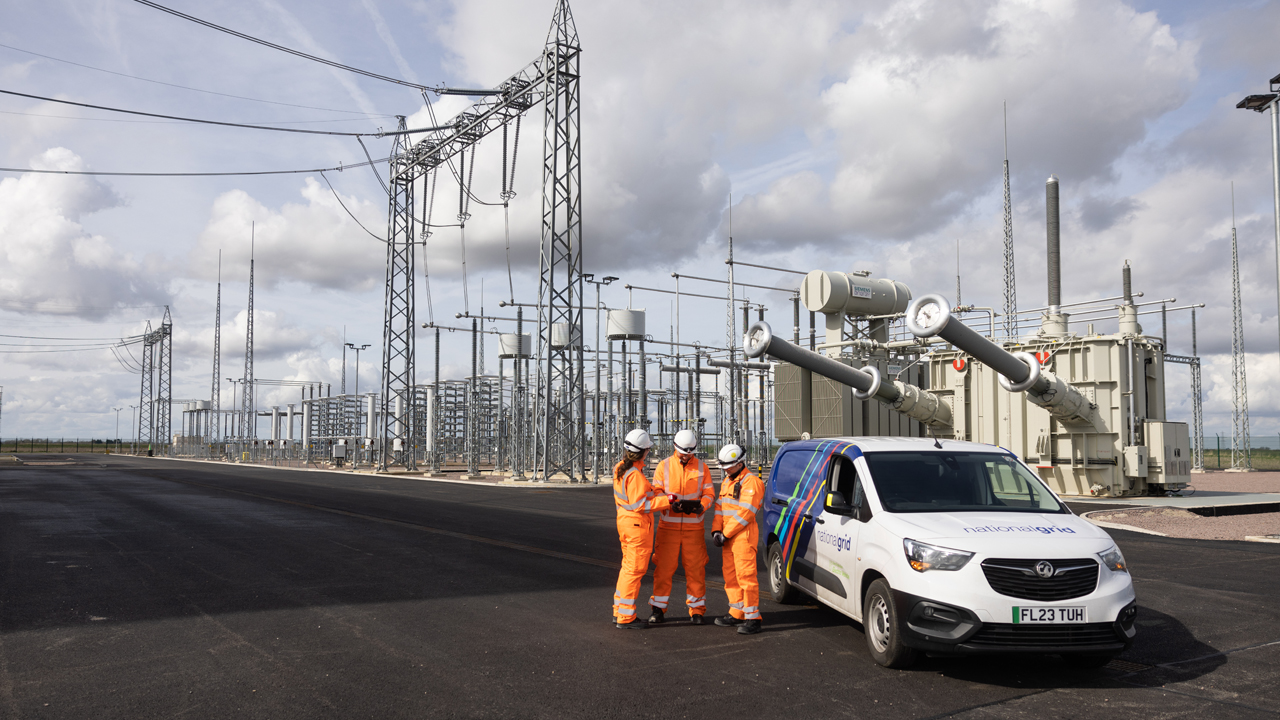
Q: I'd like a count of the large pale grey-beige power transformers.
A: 1